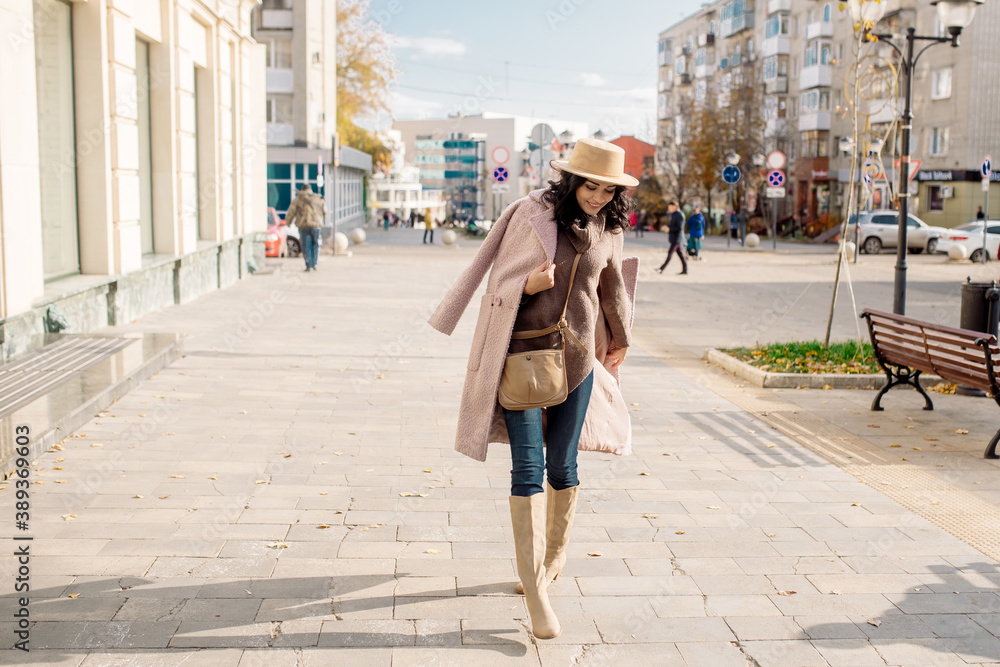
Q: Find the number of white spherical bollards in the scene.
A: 6